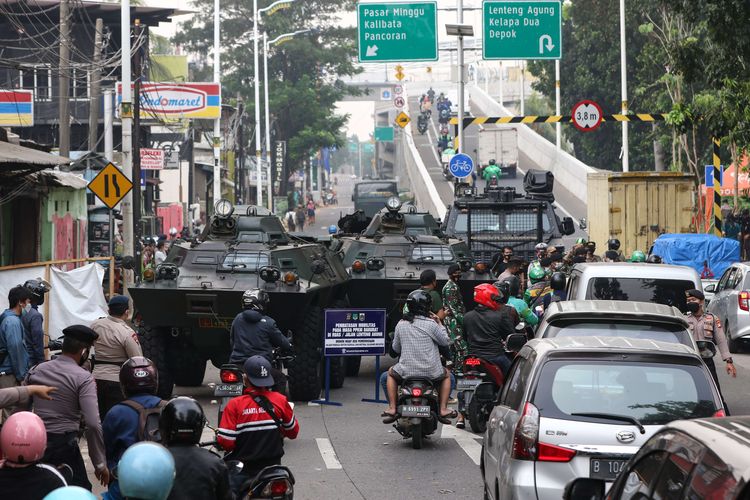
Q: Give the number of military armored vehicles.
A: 3